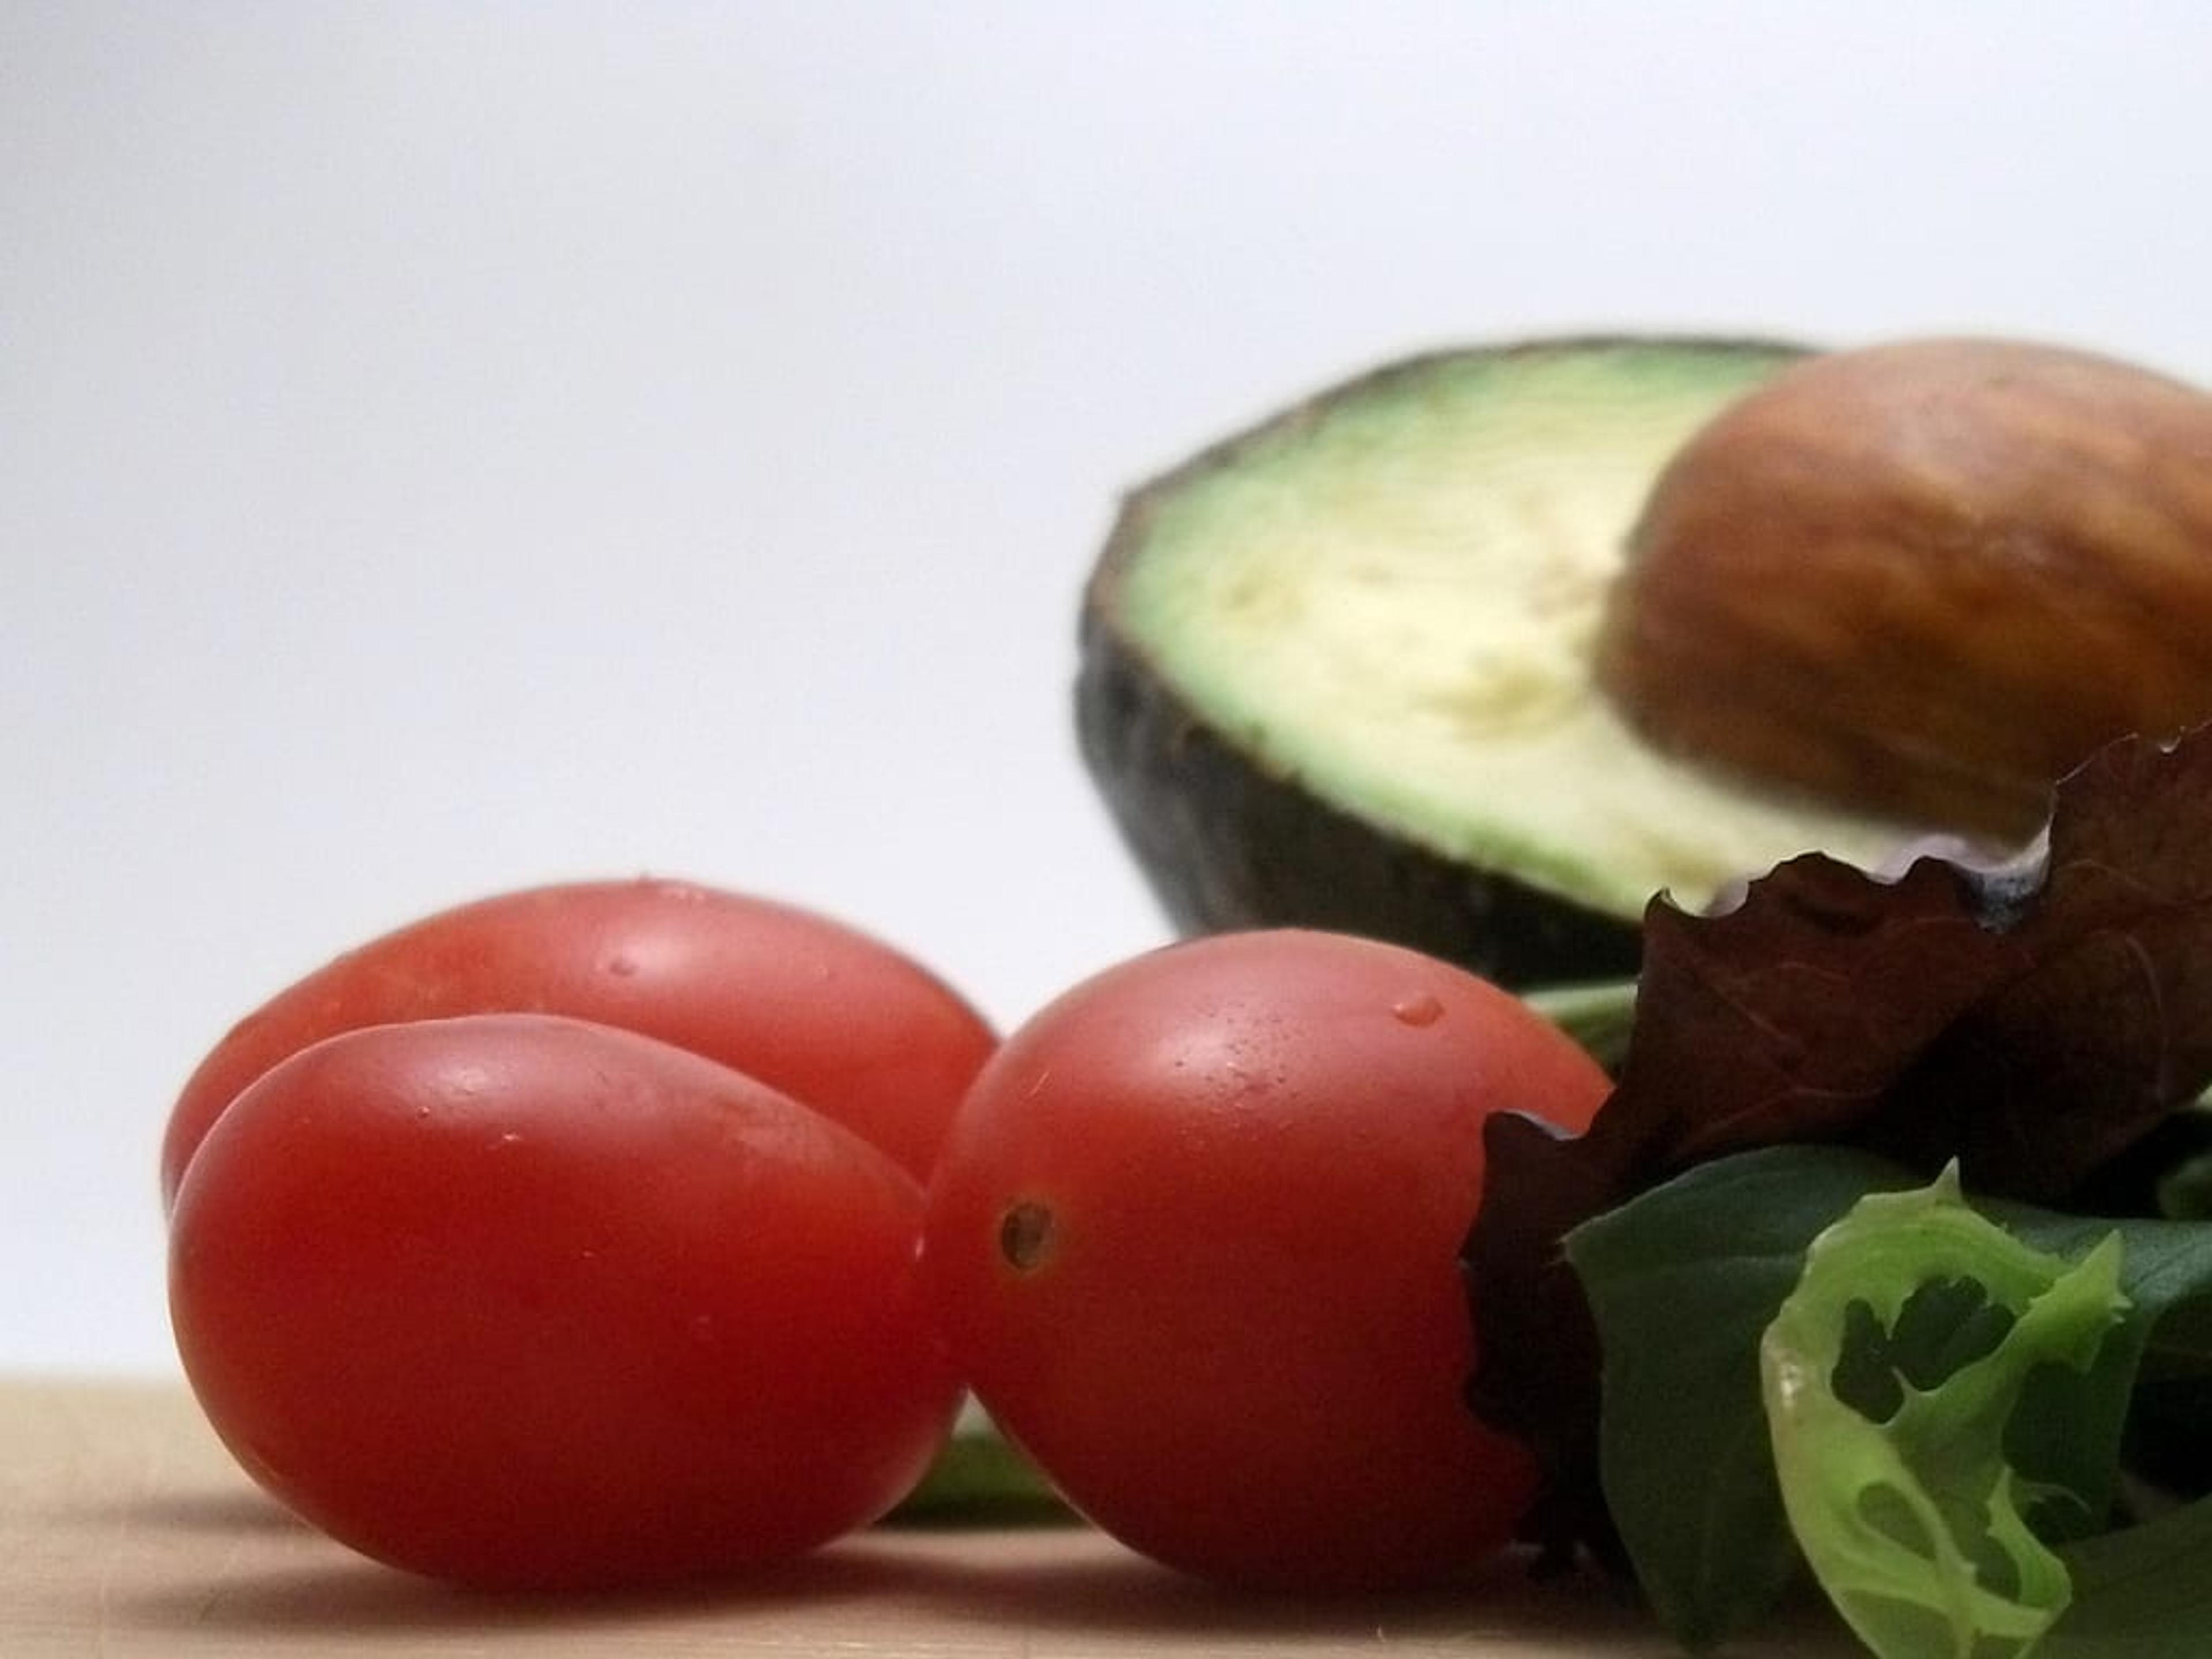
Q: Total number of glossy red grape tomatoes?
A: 3